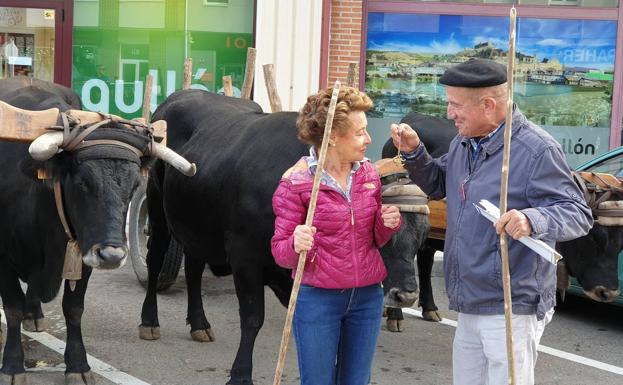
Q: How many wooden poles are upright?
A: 8